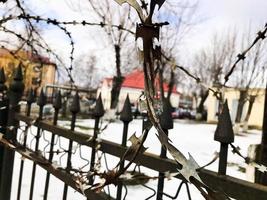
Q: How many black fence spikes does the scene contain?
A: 10